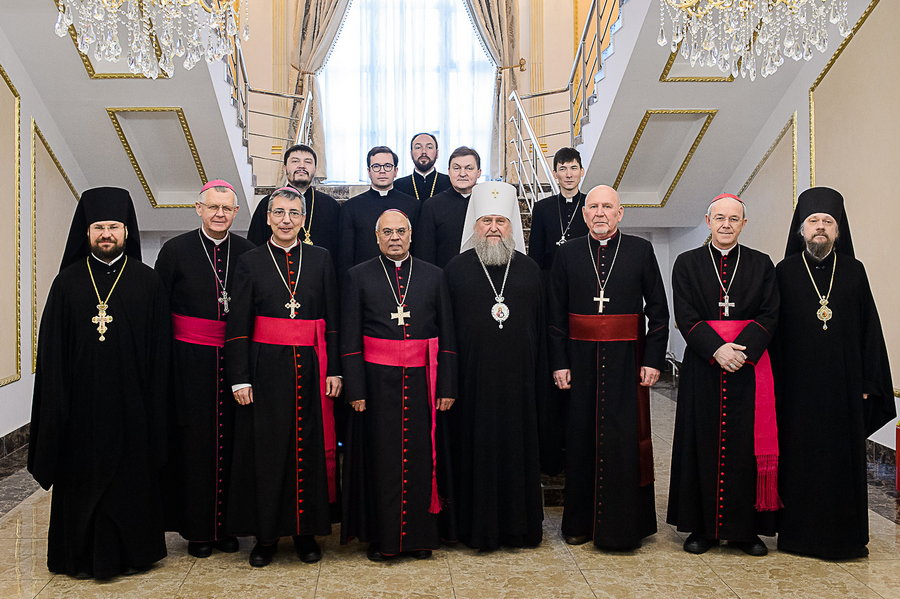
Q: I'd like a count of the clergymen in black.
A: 13